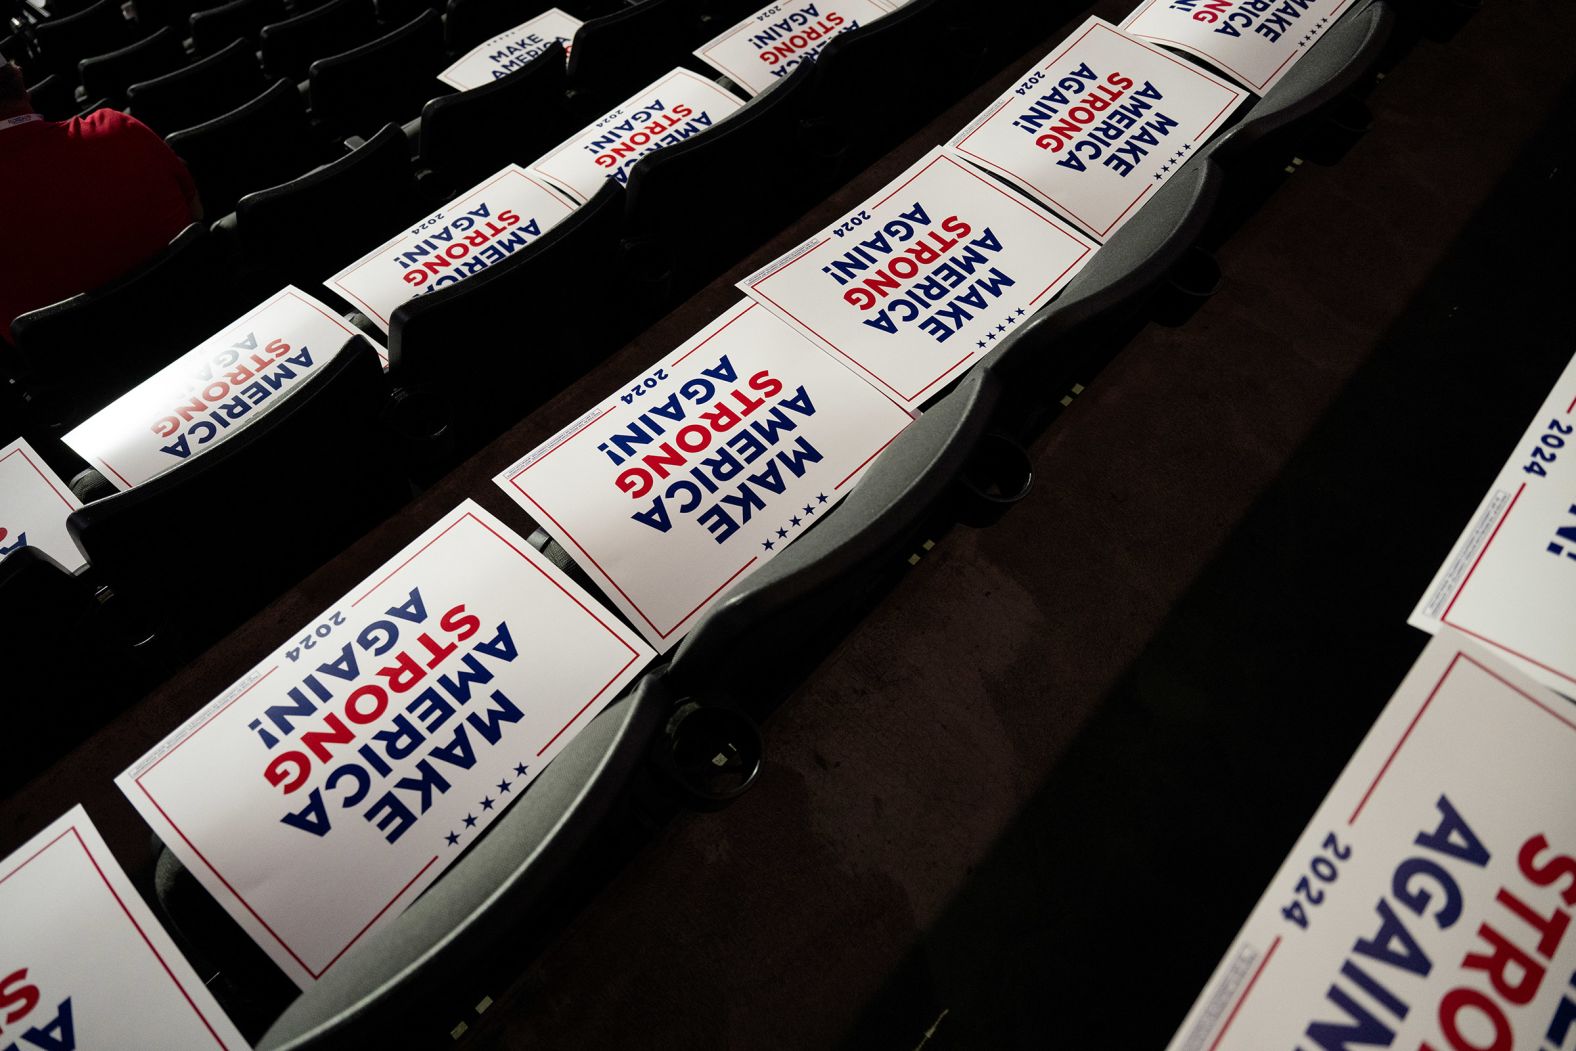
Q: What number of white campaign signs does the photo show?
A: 14